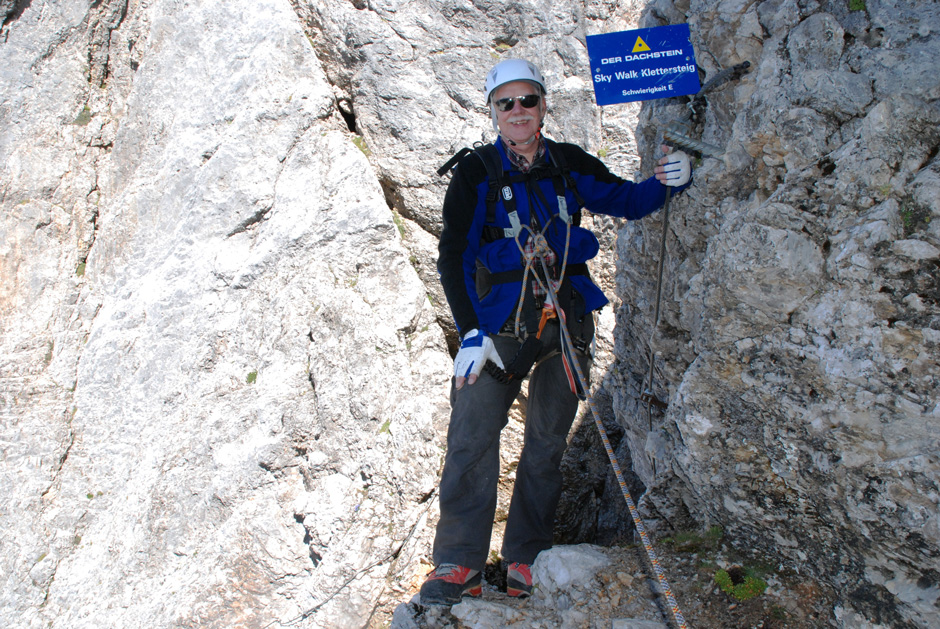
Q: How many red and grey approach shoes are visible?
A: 2